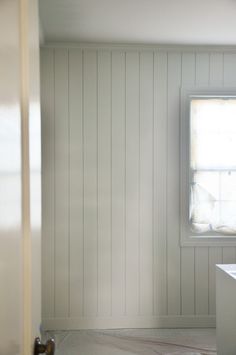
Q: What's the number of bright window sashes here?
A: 2